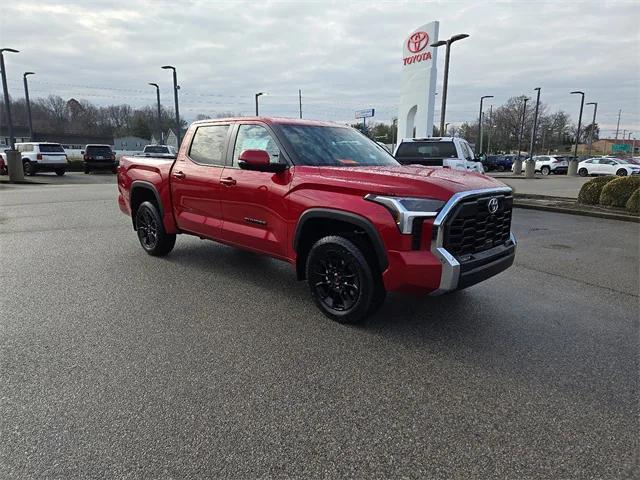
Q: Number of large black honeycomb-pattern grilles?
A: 1